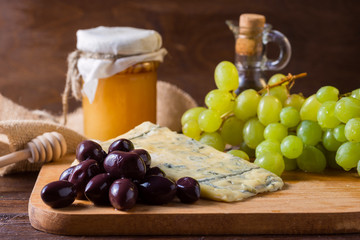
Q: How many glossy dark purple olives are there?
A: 12